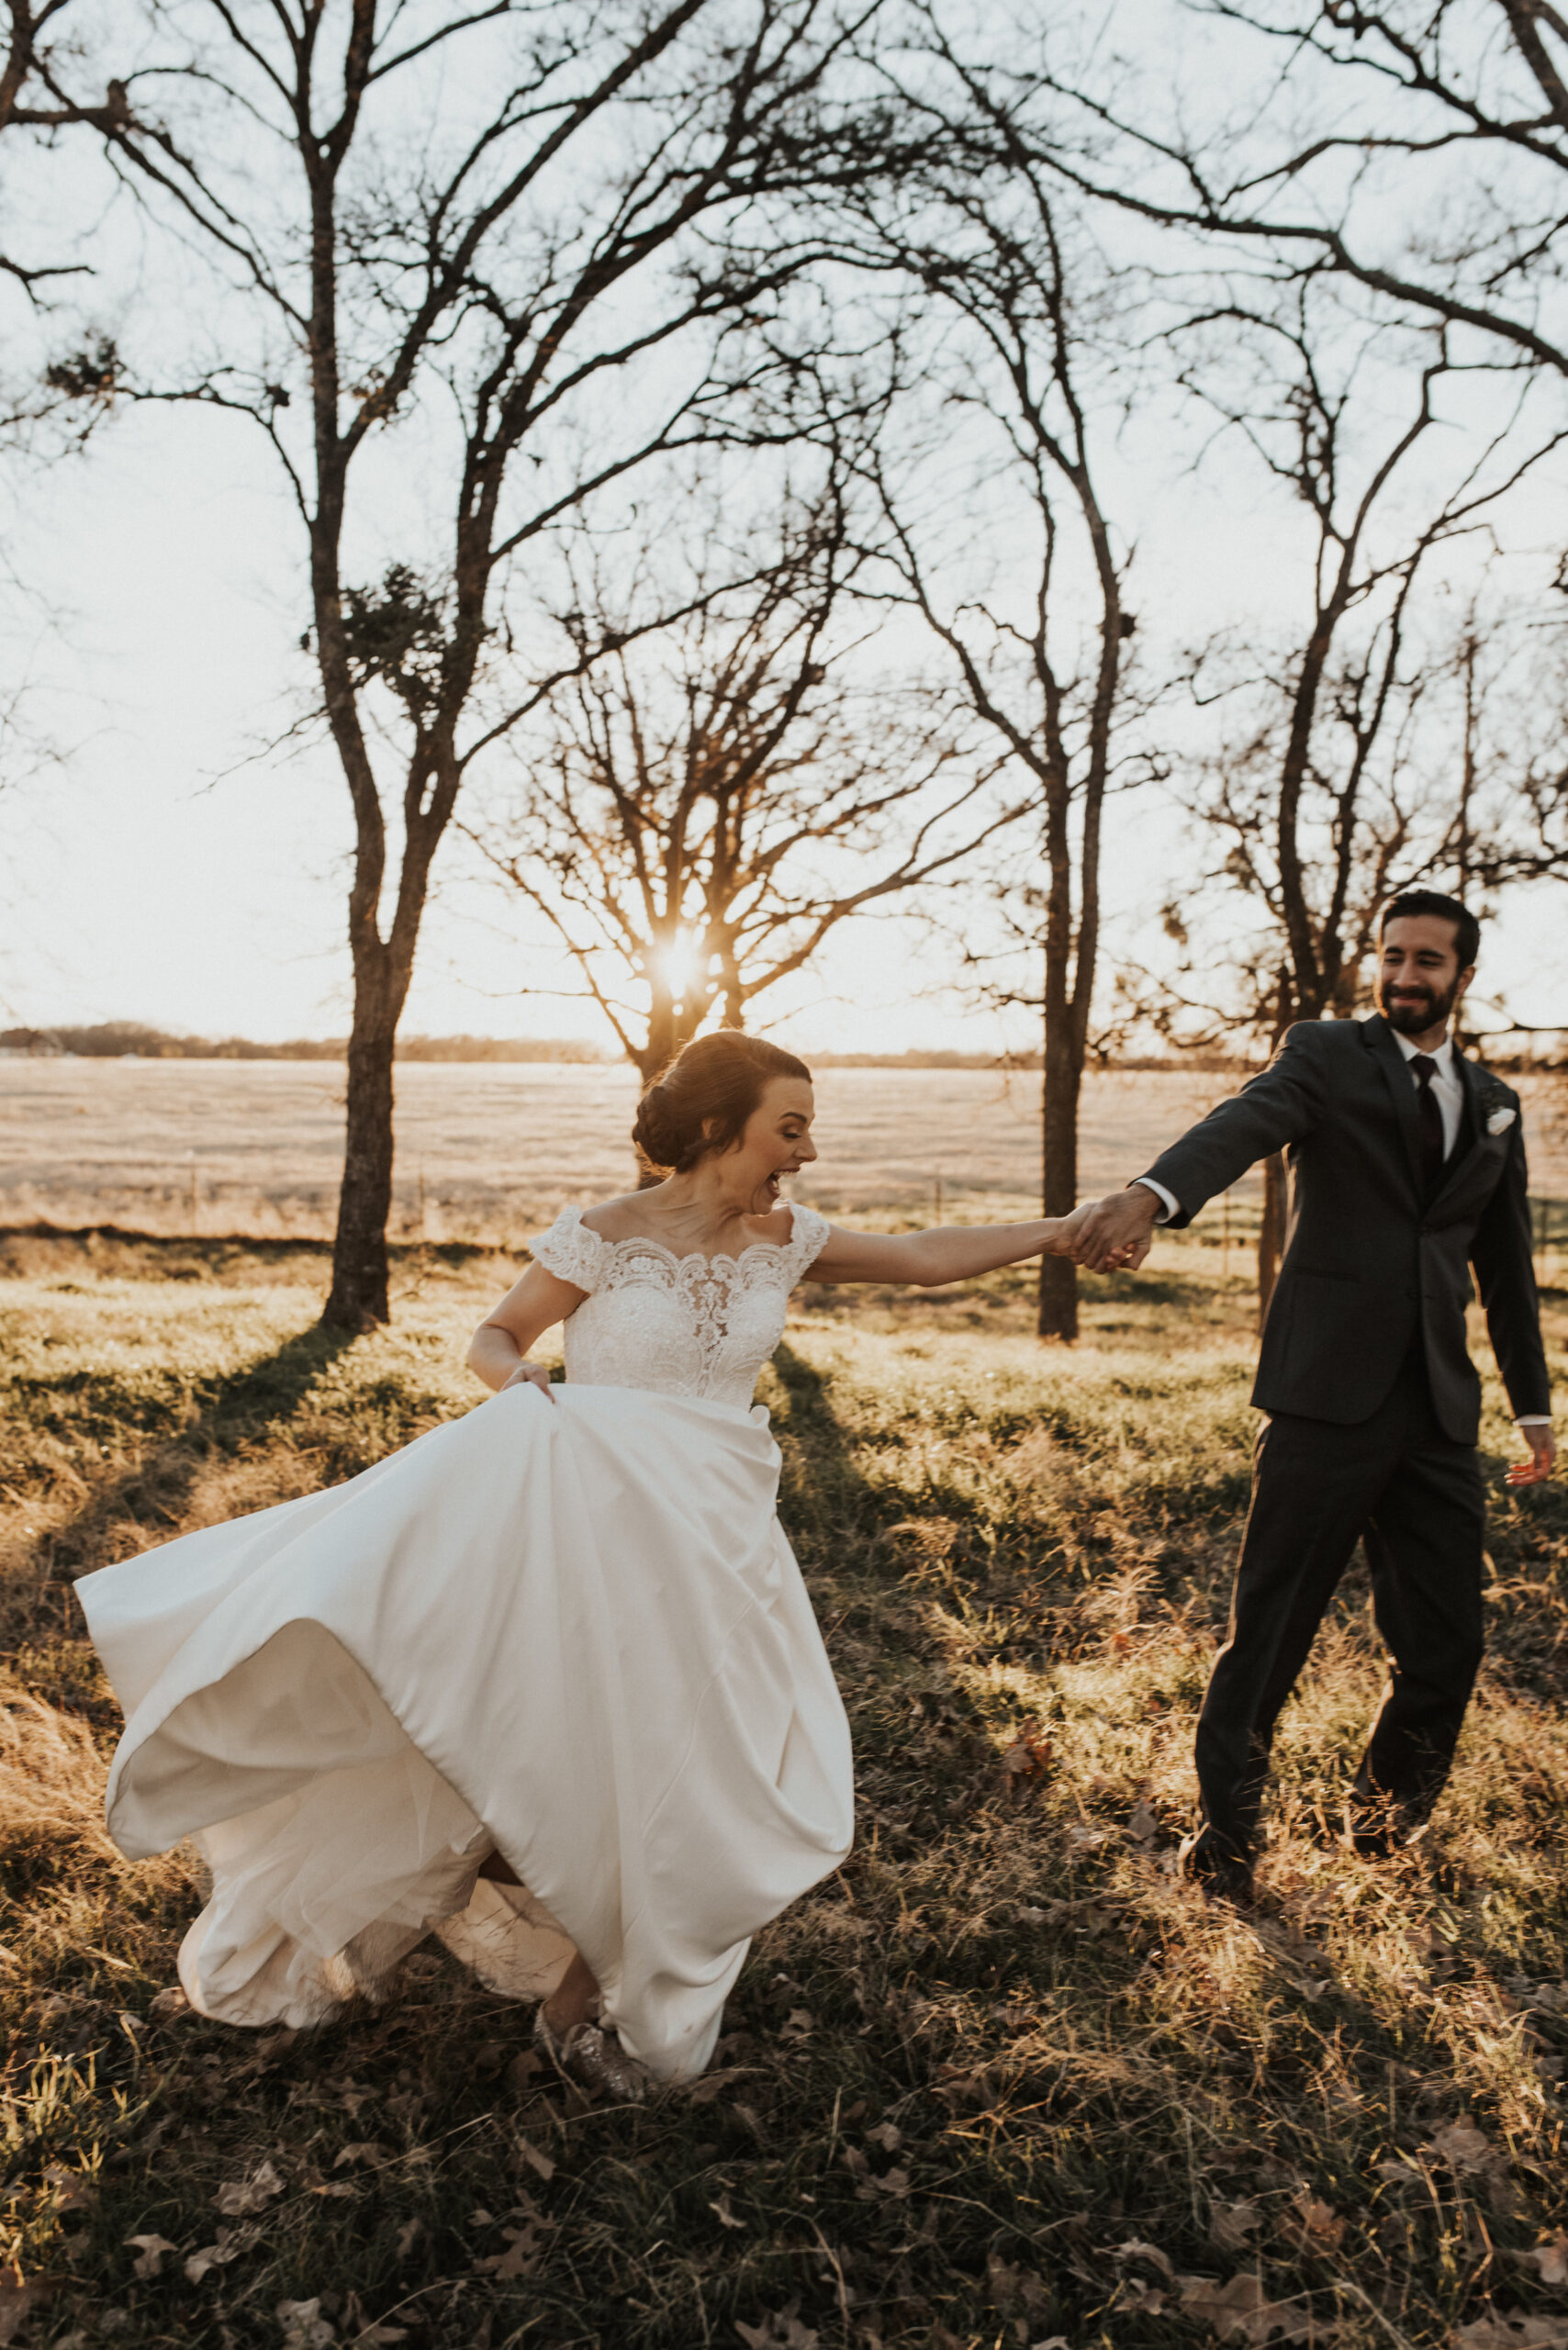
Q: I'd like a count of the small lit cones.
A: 0